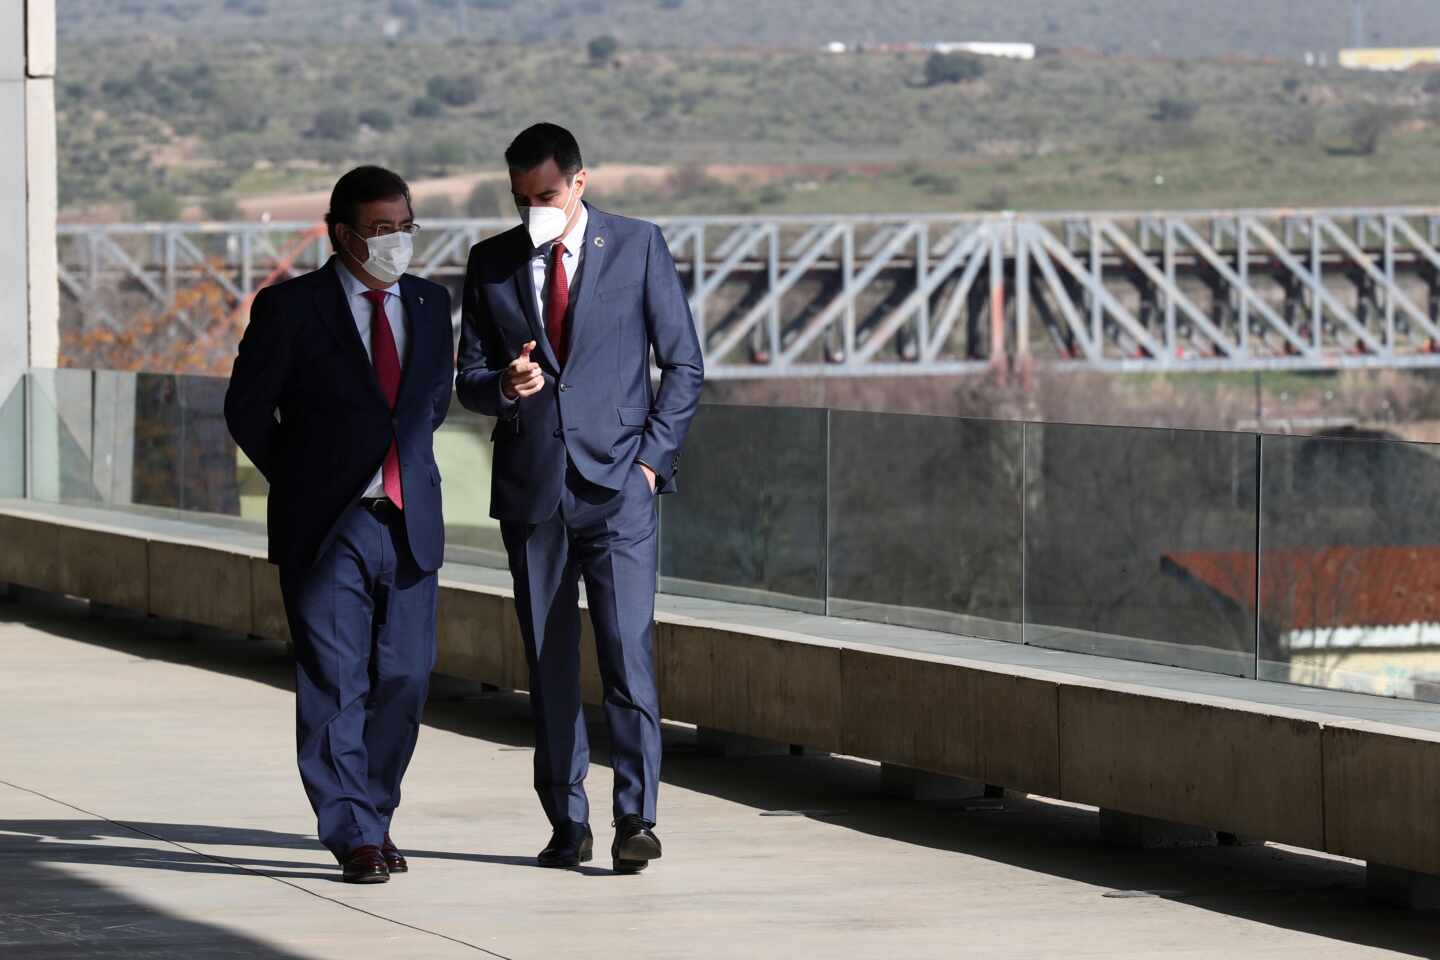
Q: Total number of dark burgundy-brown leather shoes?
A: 2